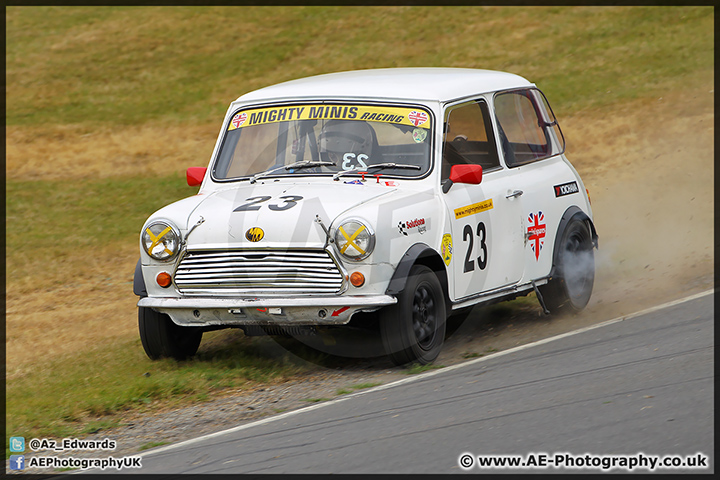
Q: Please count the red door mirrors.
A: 2